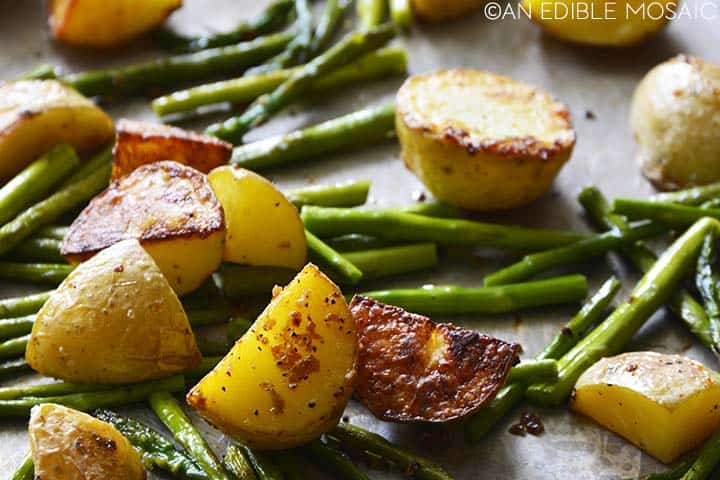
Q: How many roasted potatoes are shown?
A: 14